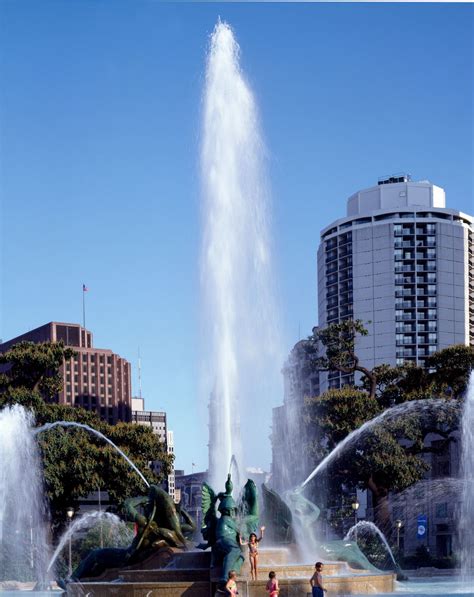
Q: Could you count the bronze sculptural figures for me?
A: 3